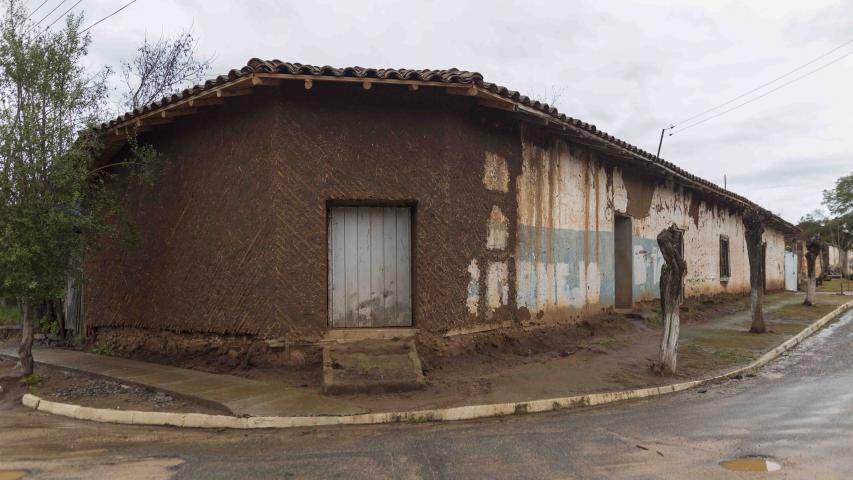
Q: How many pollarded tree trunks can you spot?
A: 3